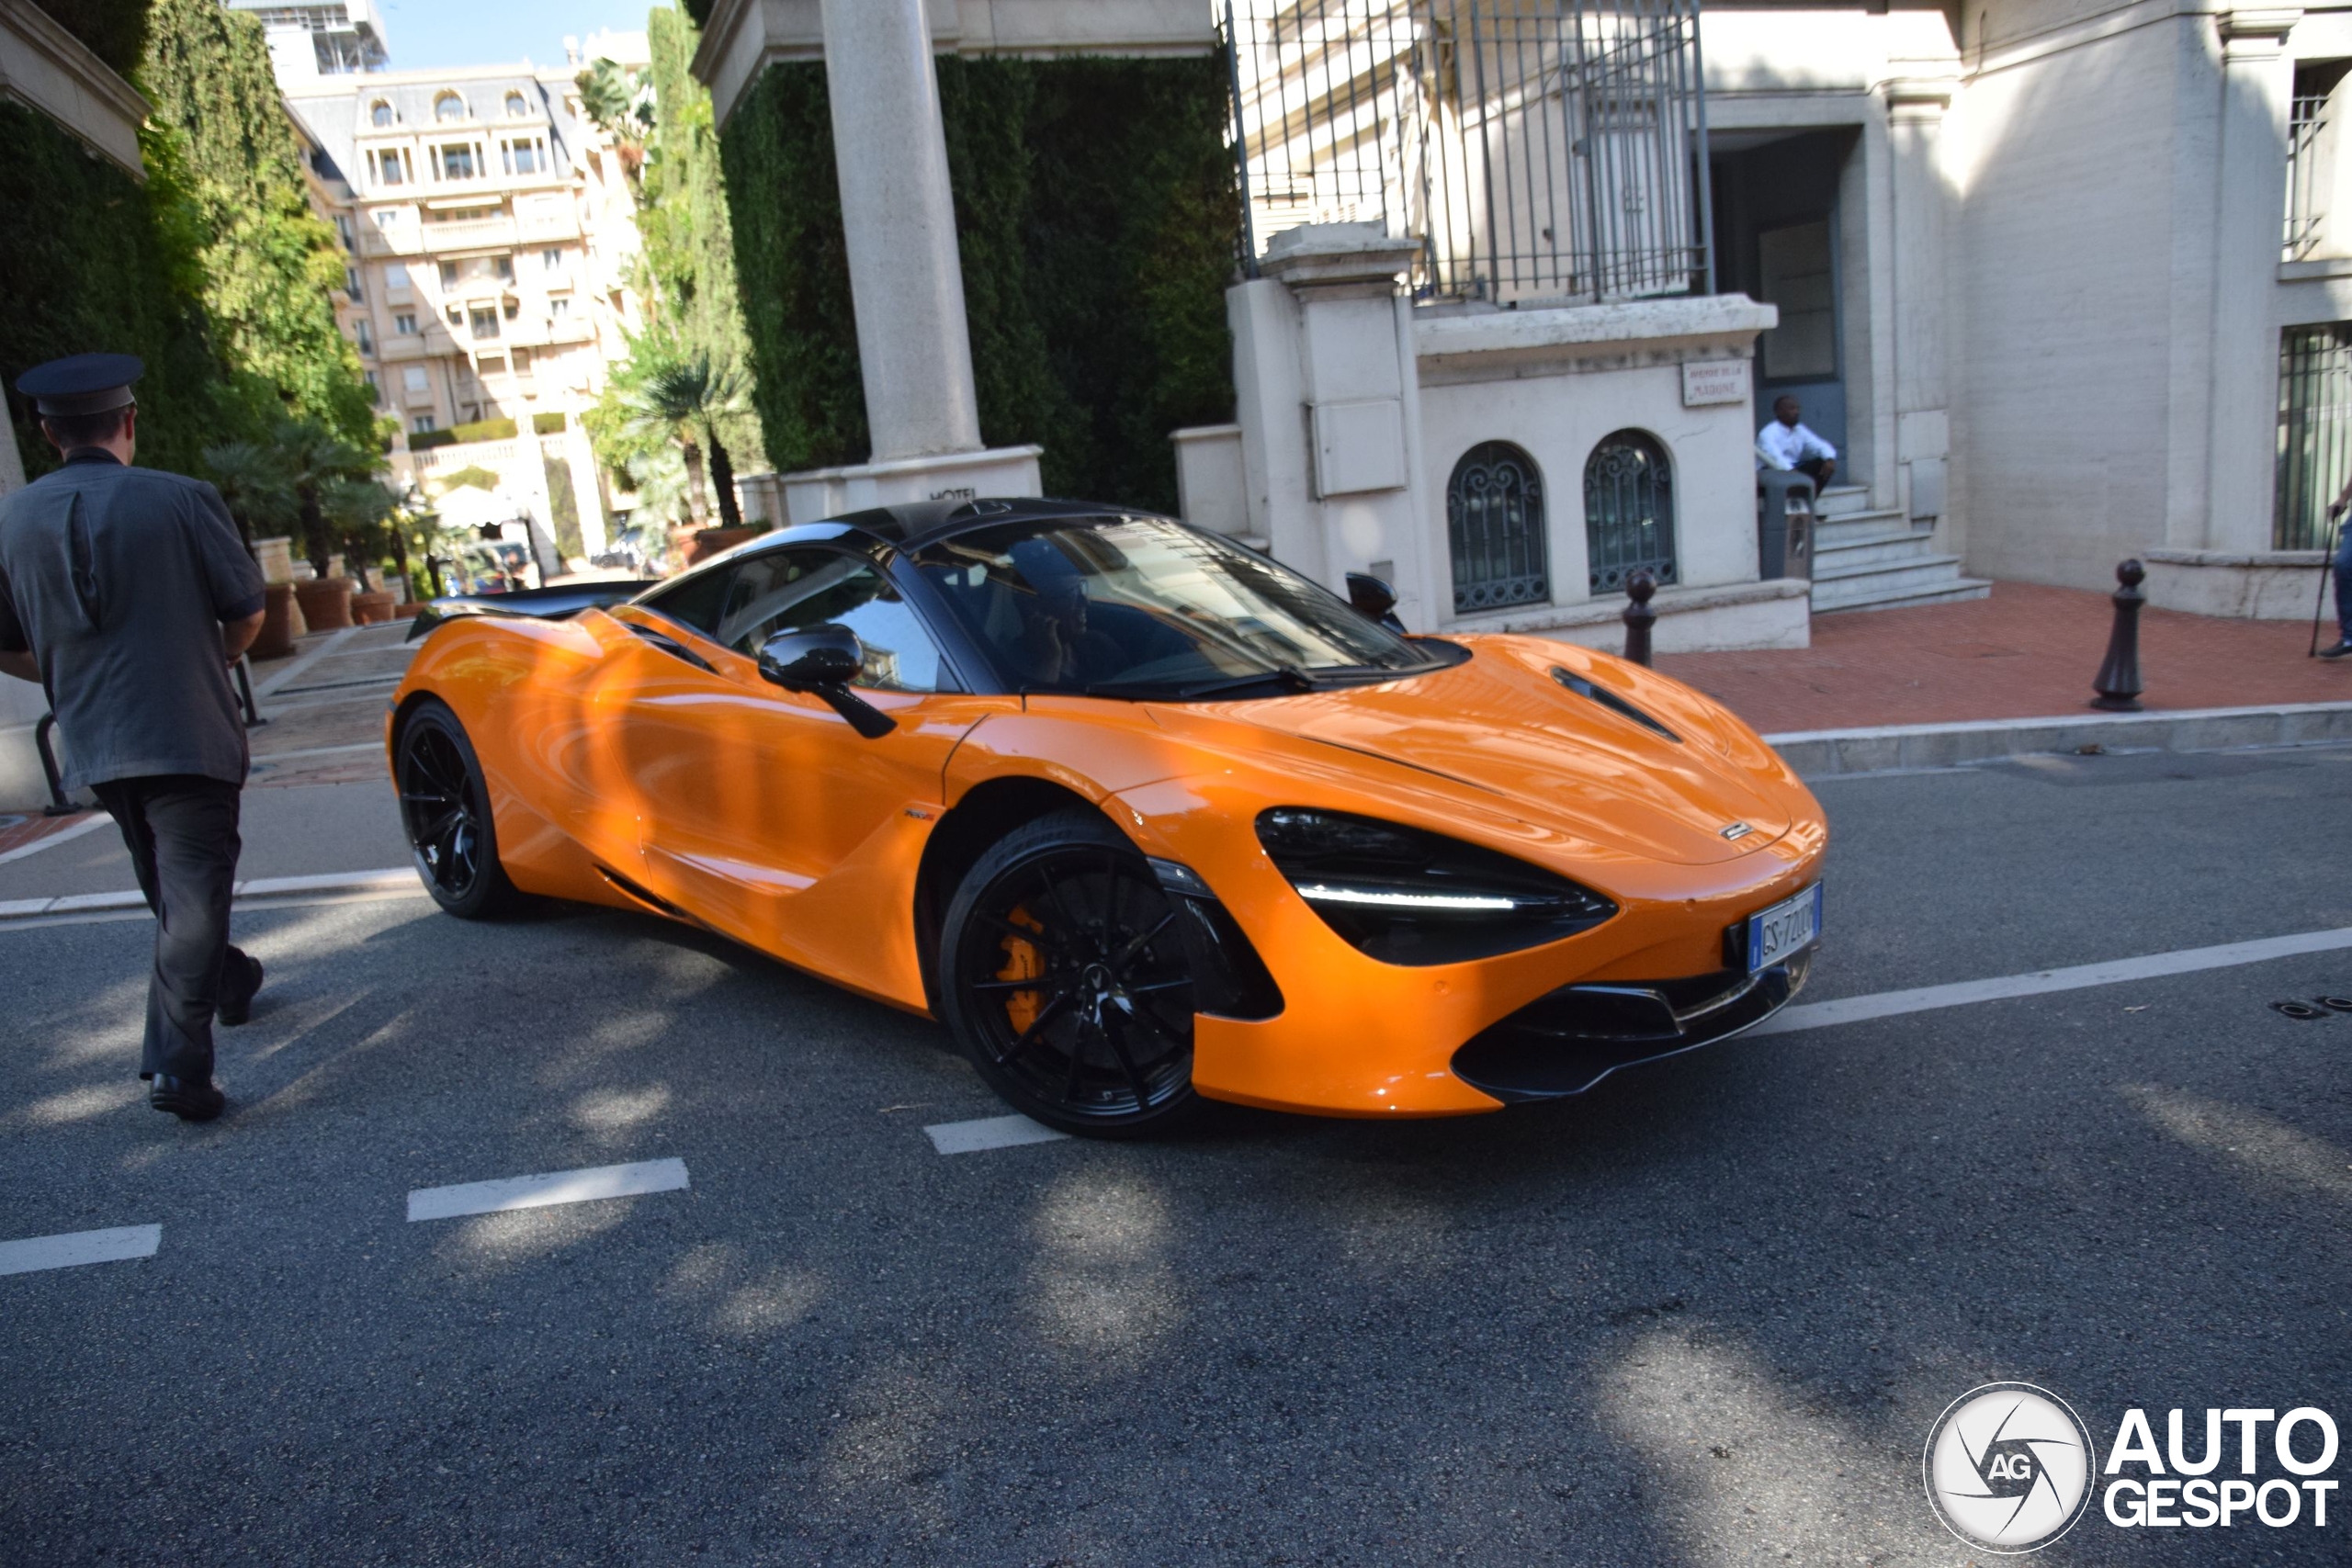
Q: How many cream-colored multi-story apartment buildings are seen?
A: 1